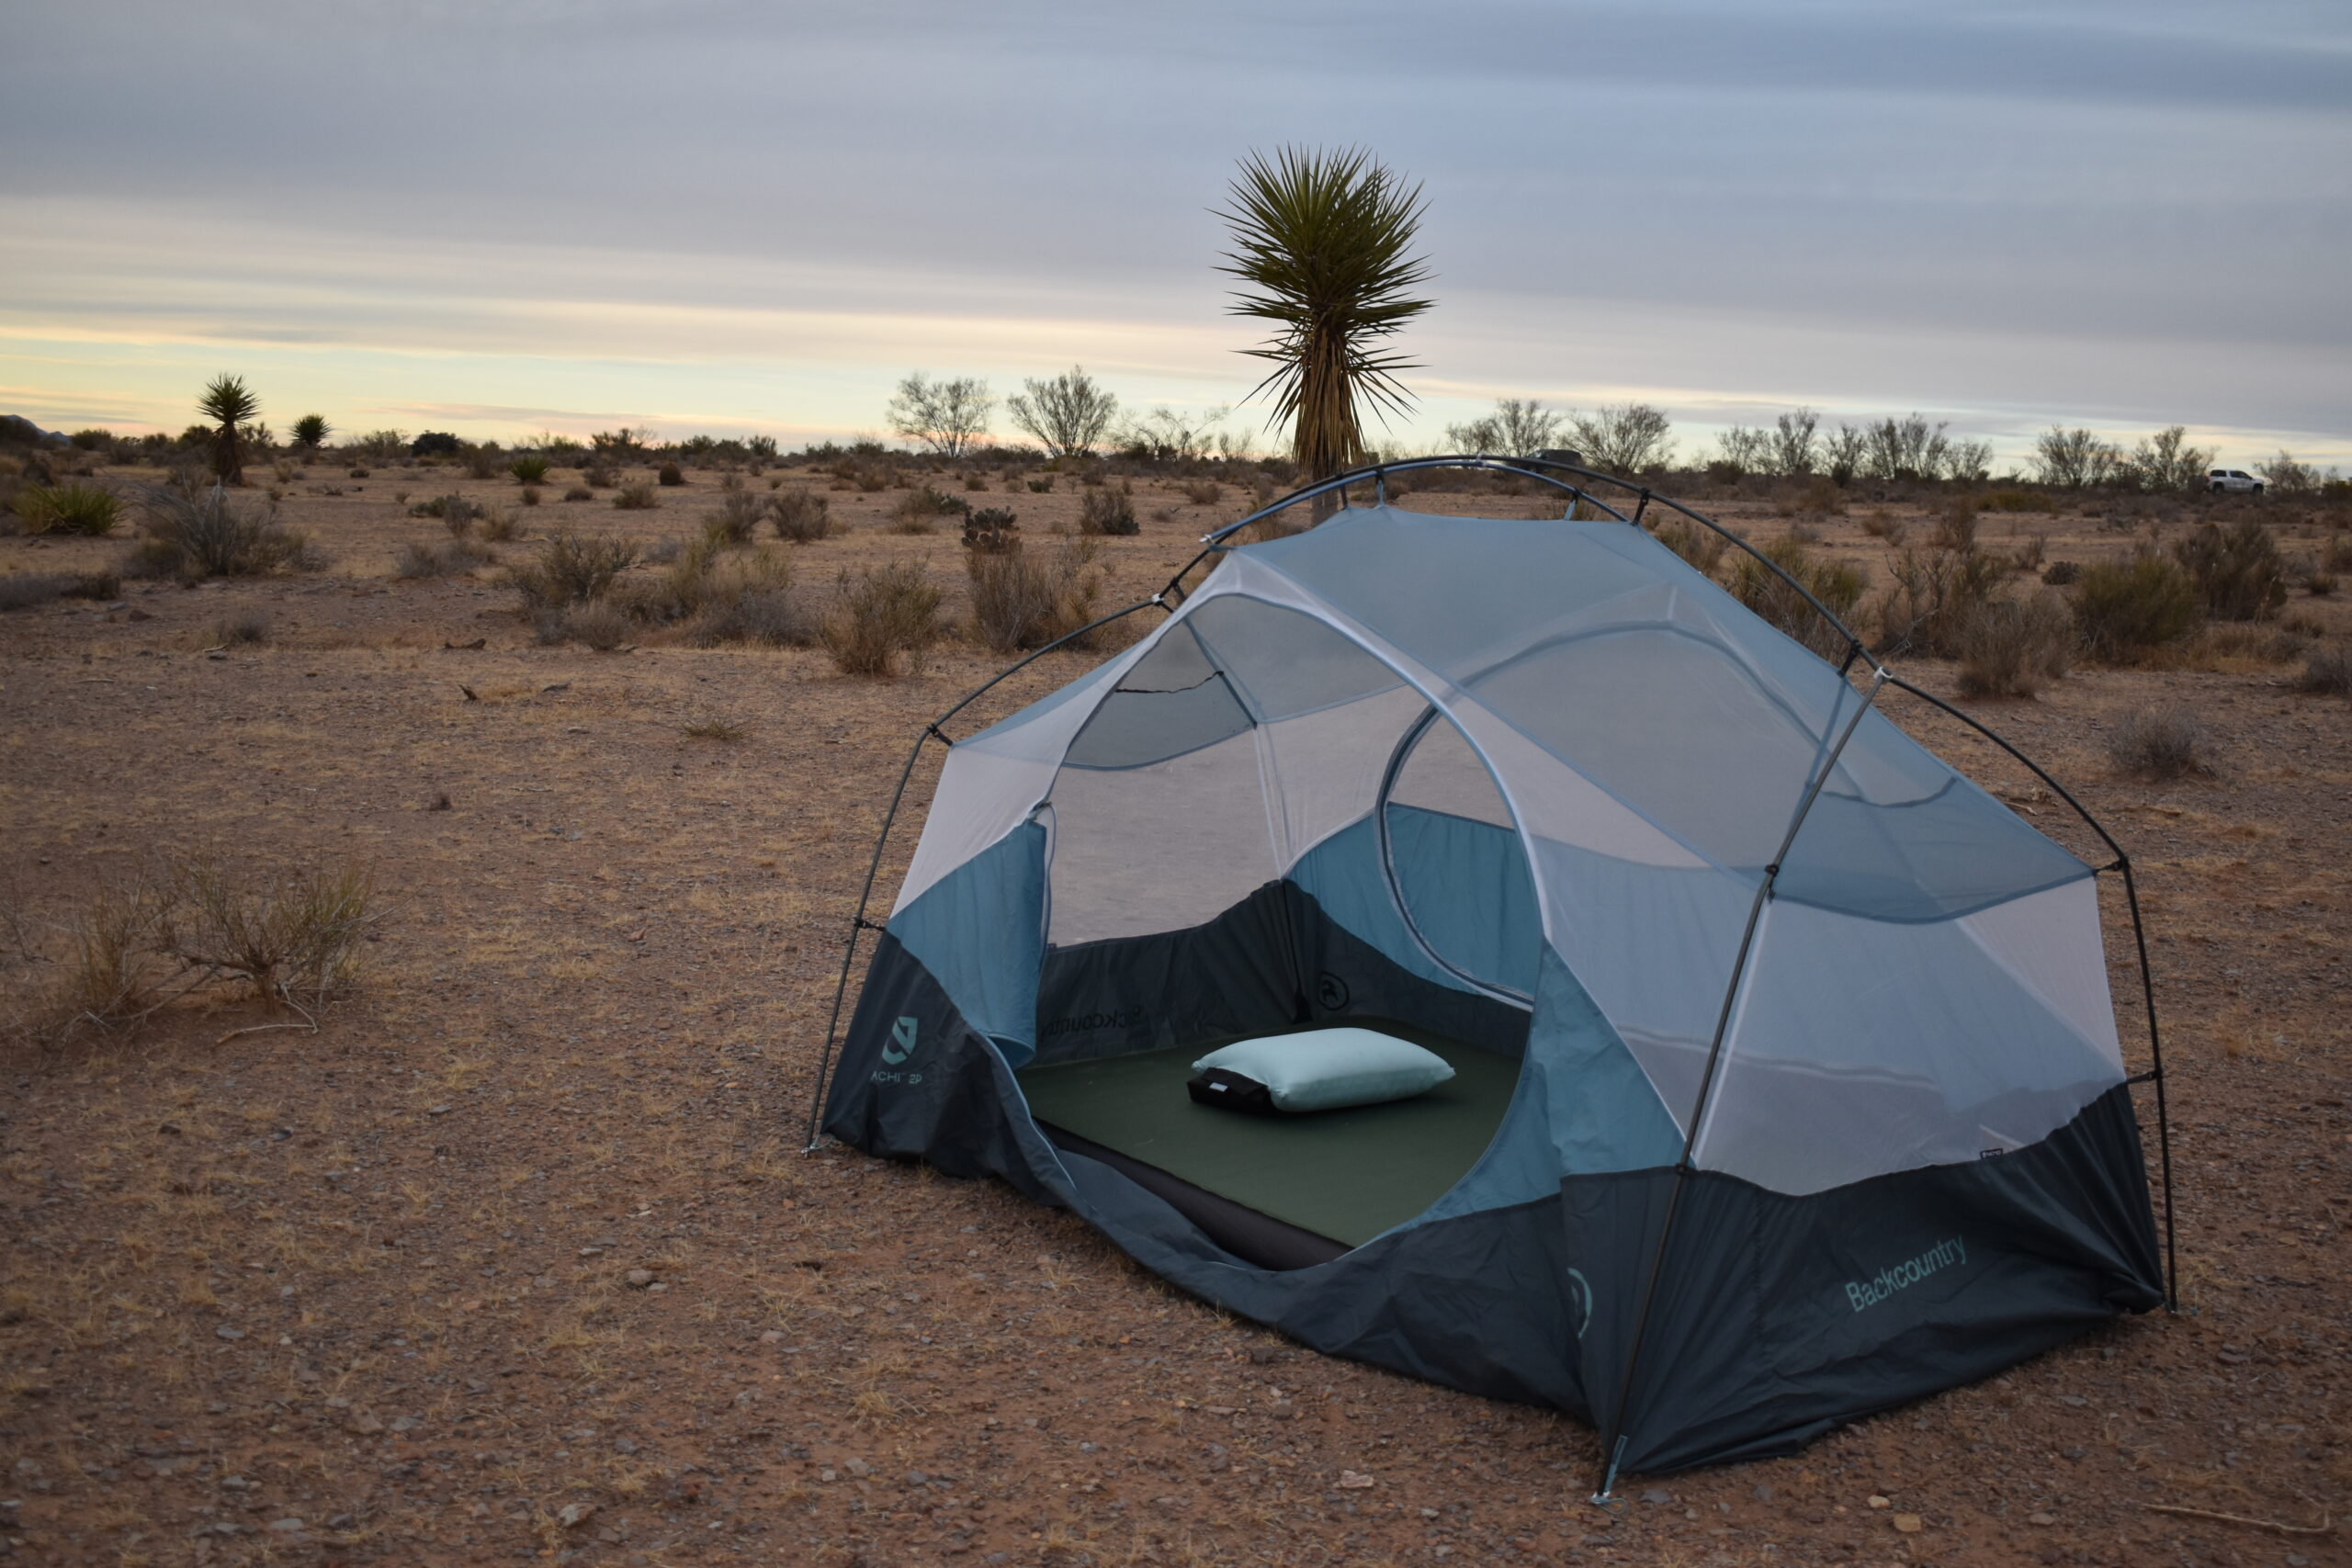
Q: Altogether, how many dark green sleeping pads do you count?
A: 1